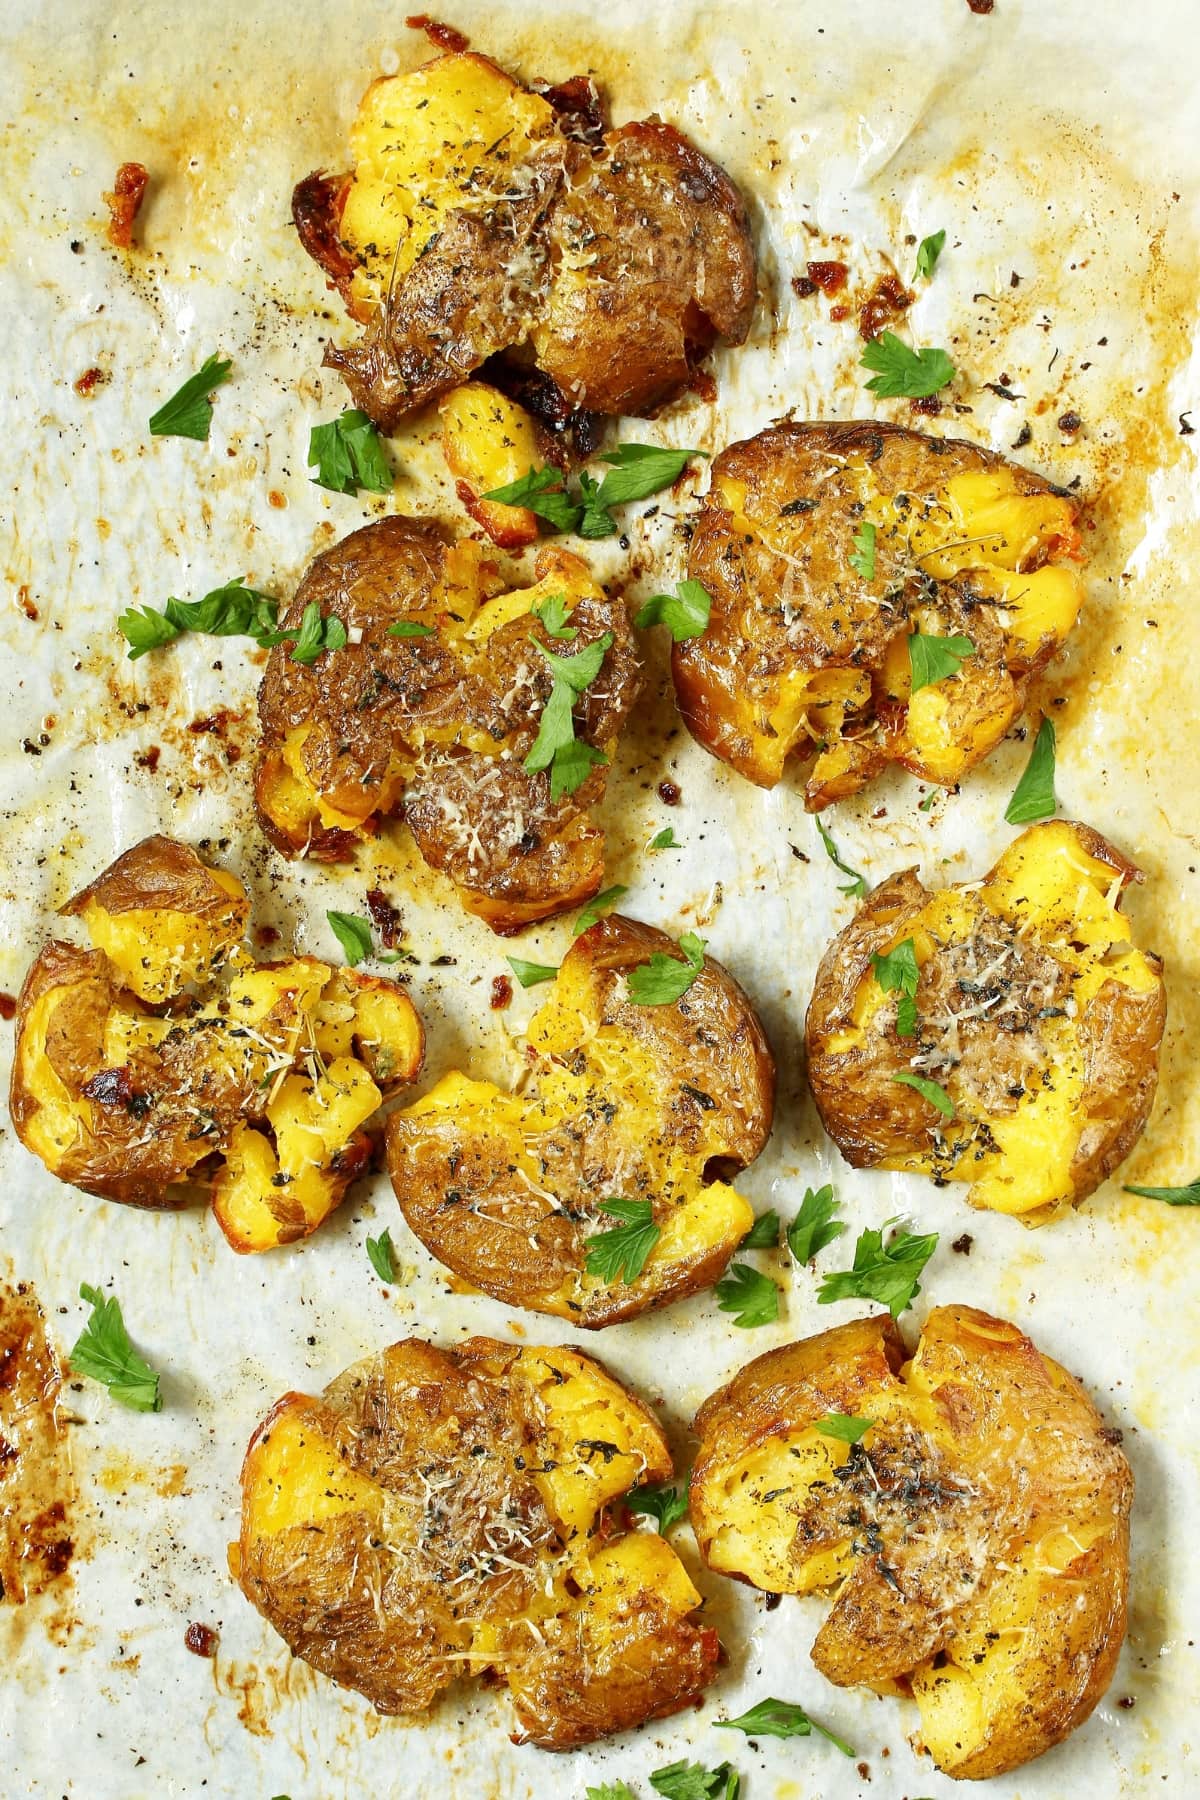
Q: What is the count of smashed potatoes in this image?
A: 8